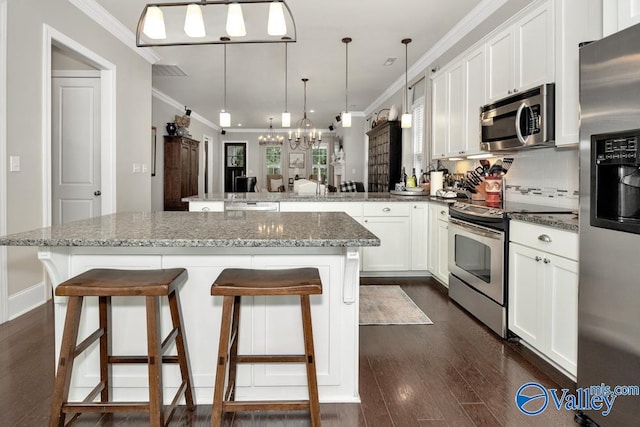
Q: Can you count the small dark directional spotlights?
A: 4